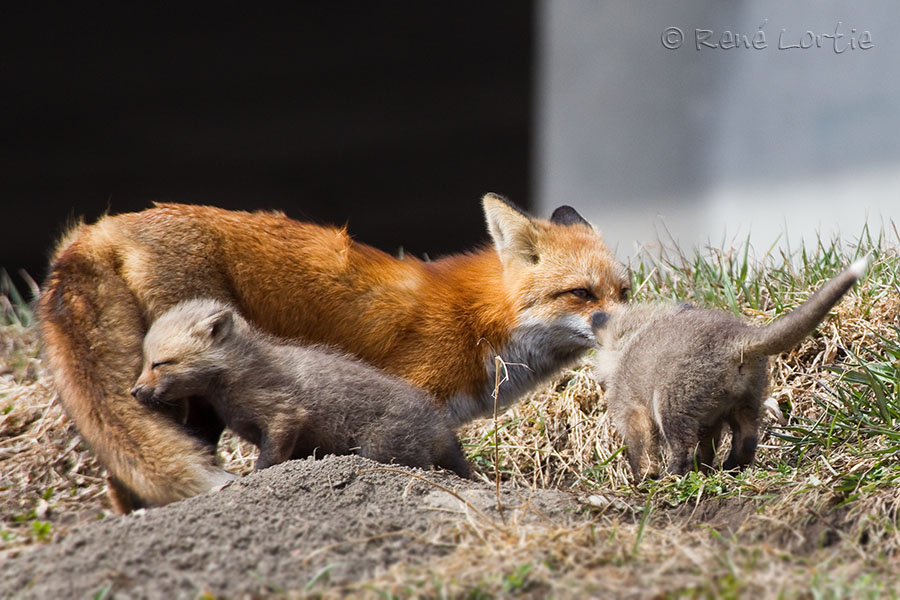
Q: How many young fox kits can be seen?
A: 2